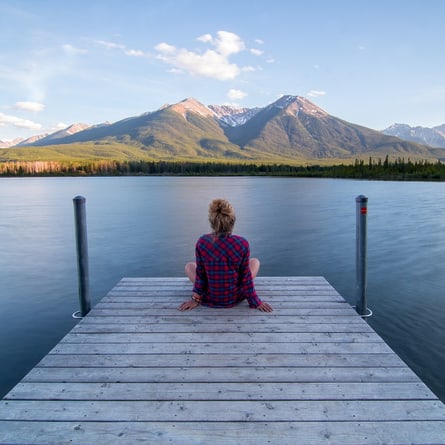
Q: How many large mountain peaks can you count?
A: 2